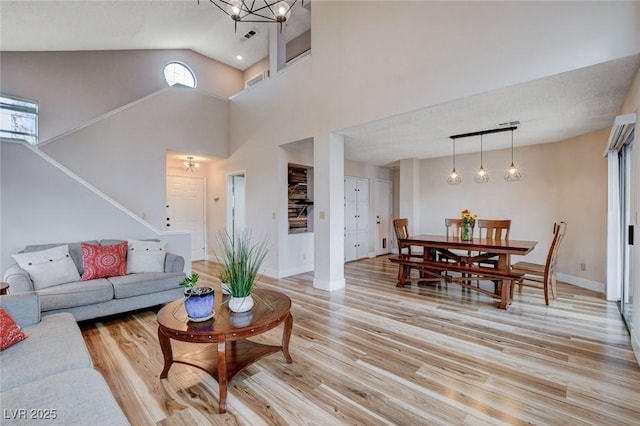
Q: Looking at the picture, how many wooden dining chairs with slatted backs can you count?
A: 4